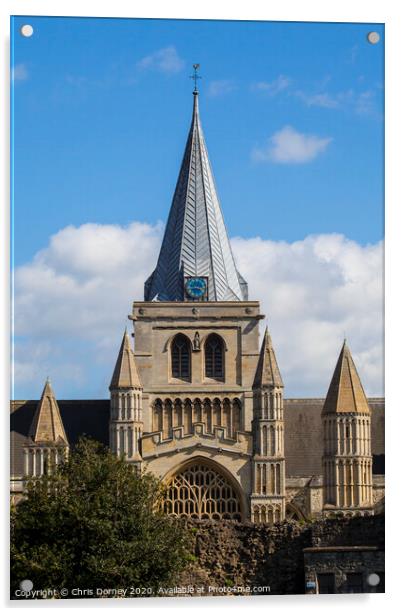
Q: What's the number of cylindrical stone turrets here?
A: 4